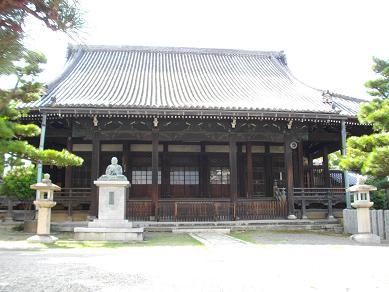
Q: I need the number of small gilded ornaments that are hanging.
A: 4